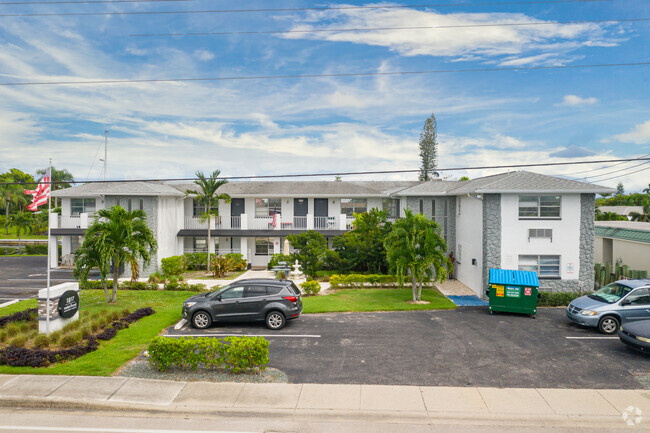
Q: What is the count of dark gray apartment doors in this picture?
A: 3